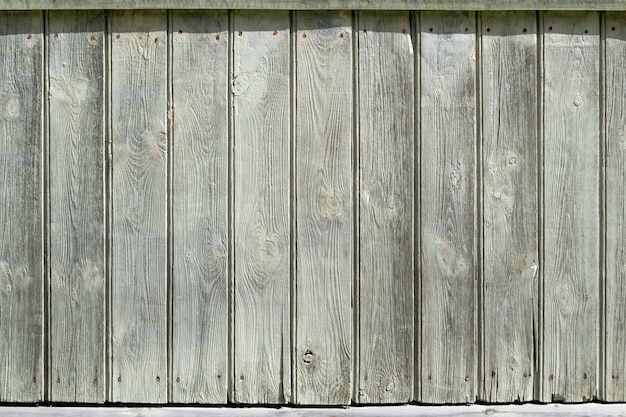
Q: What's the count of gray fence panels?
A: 11